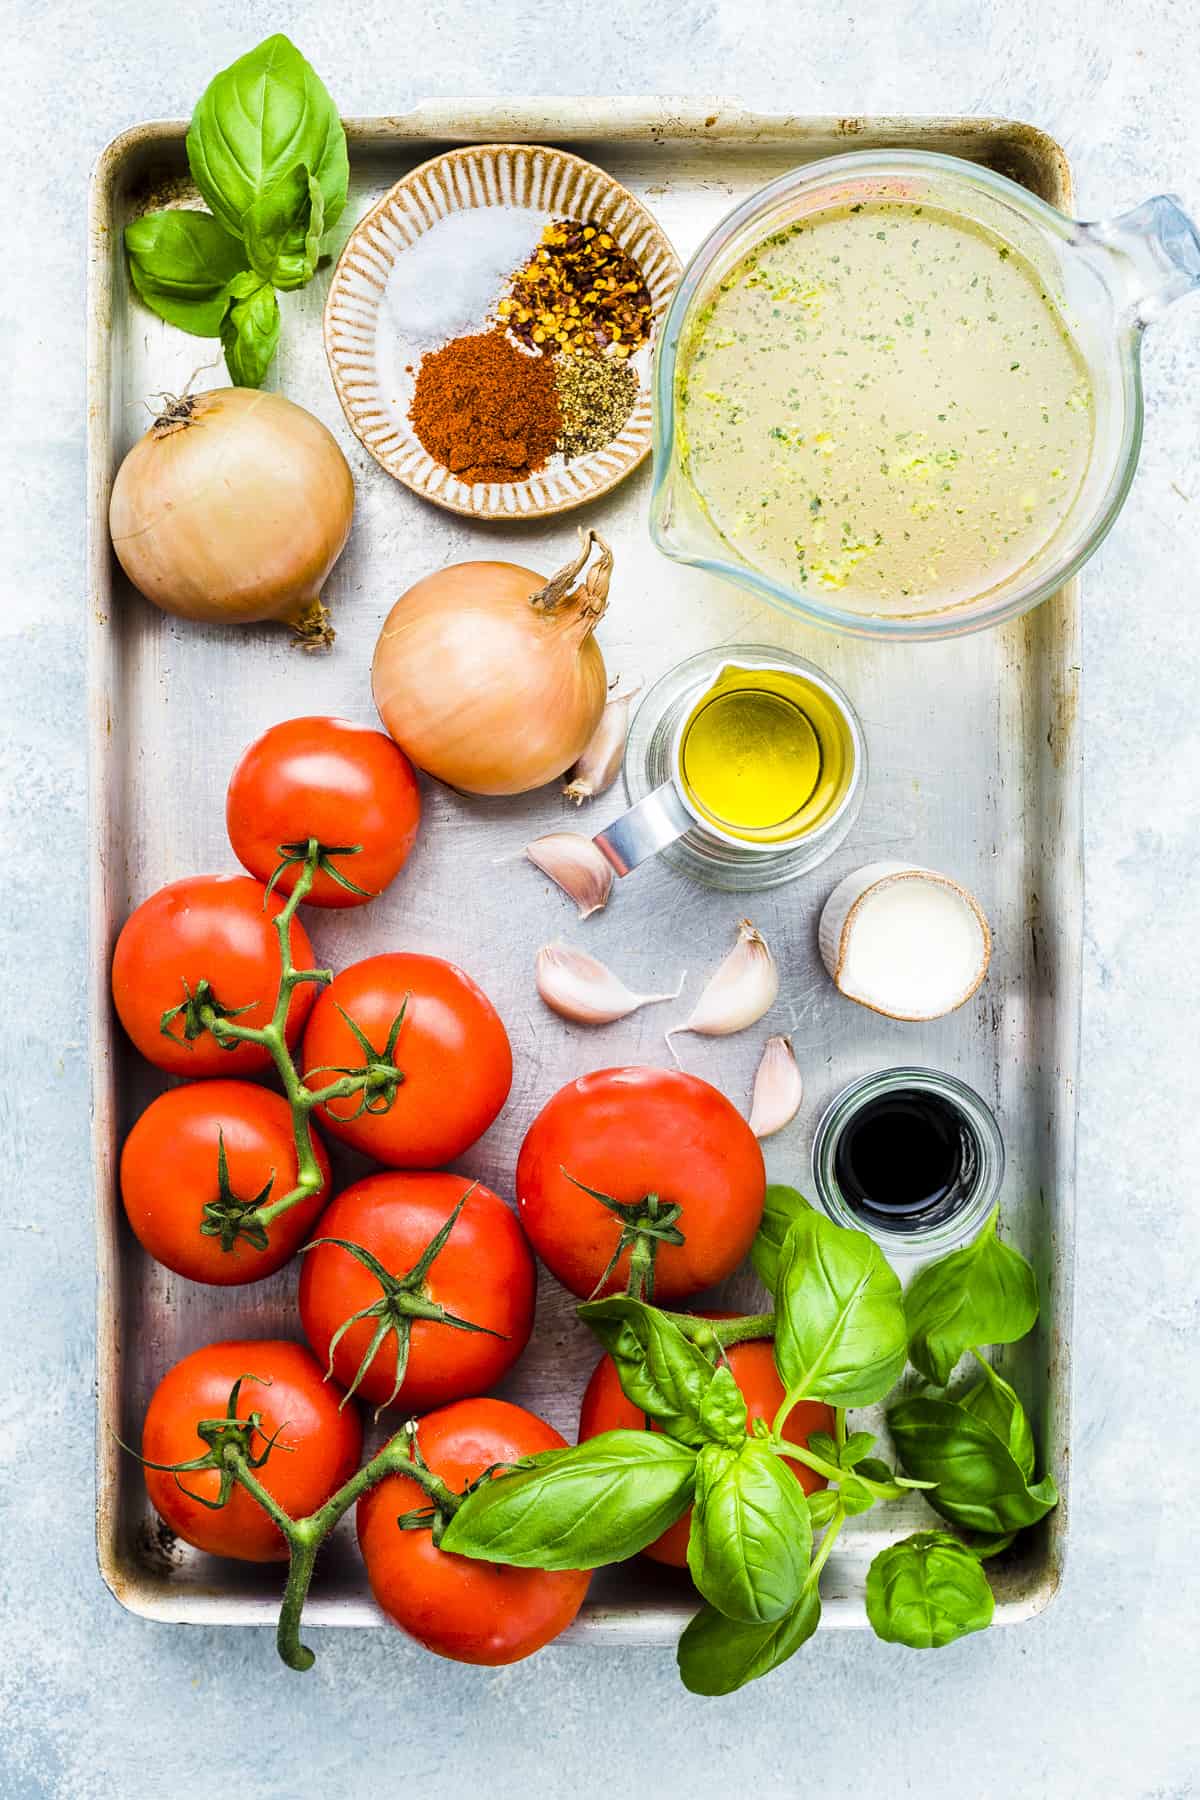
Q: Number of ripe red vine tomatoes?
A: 9